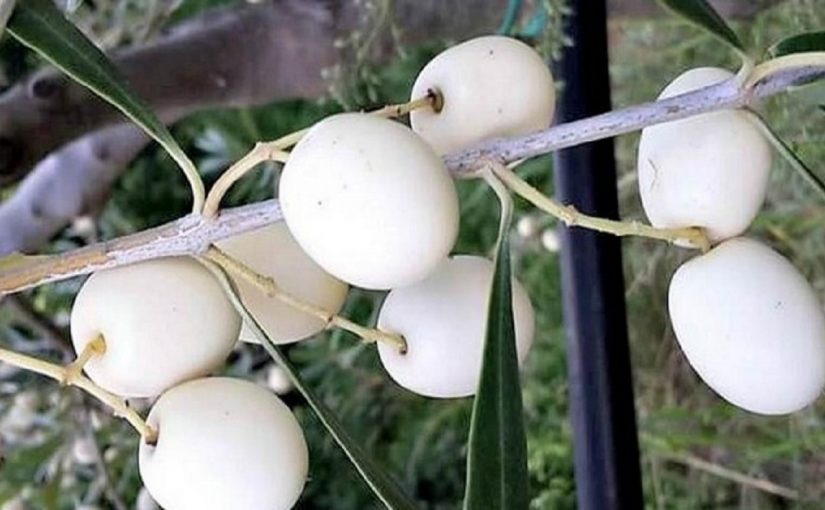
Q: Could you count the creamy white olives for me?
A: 8